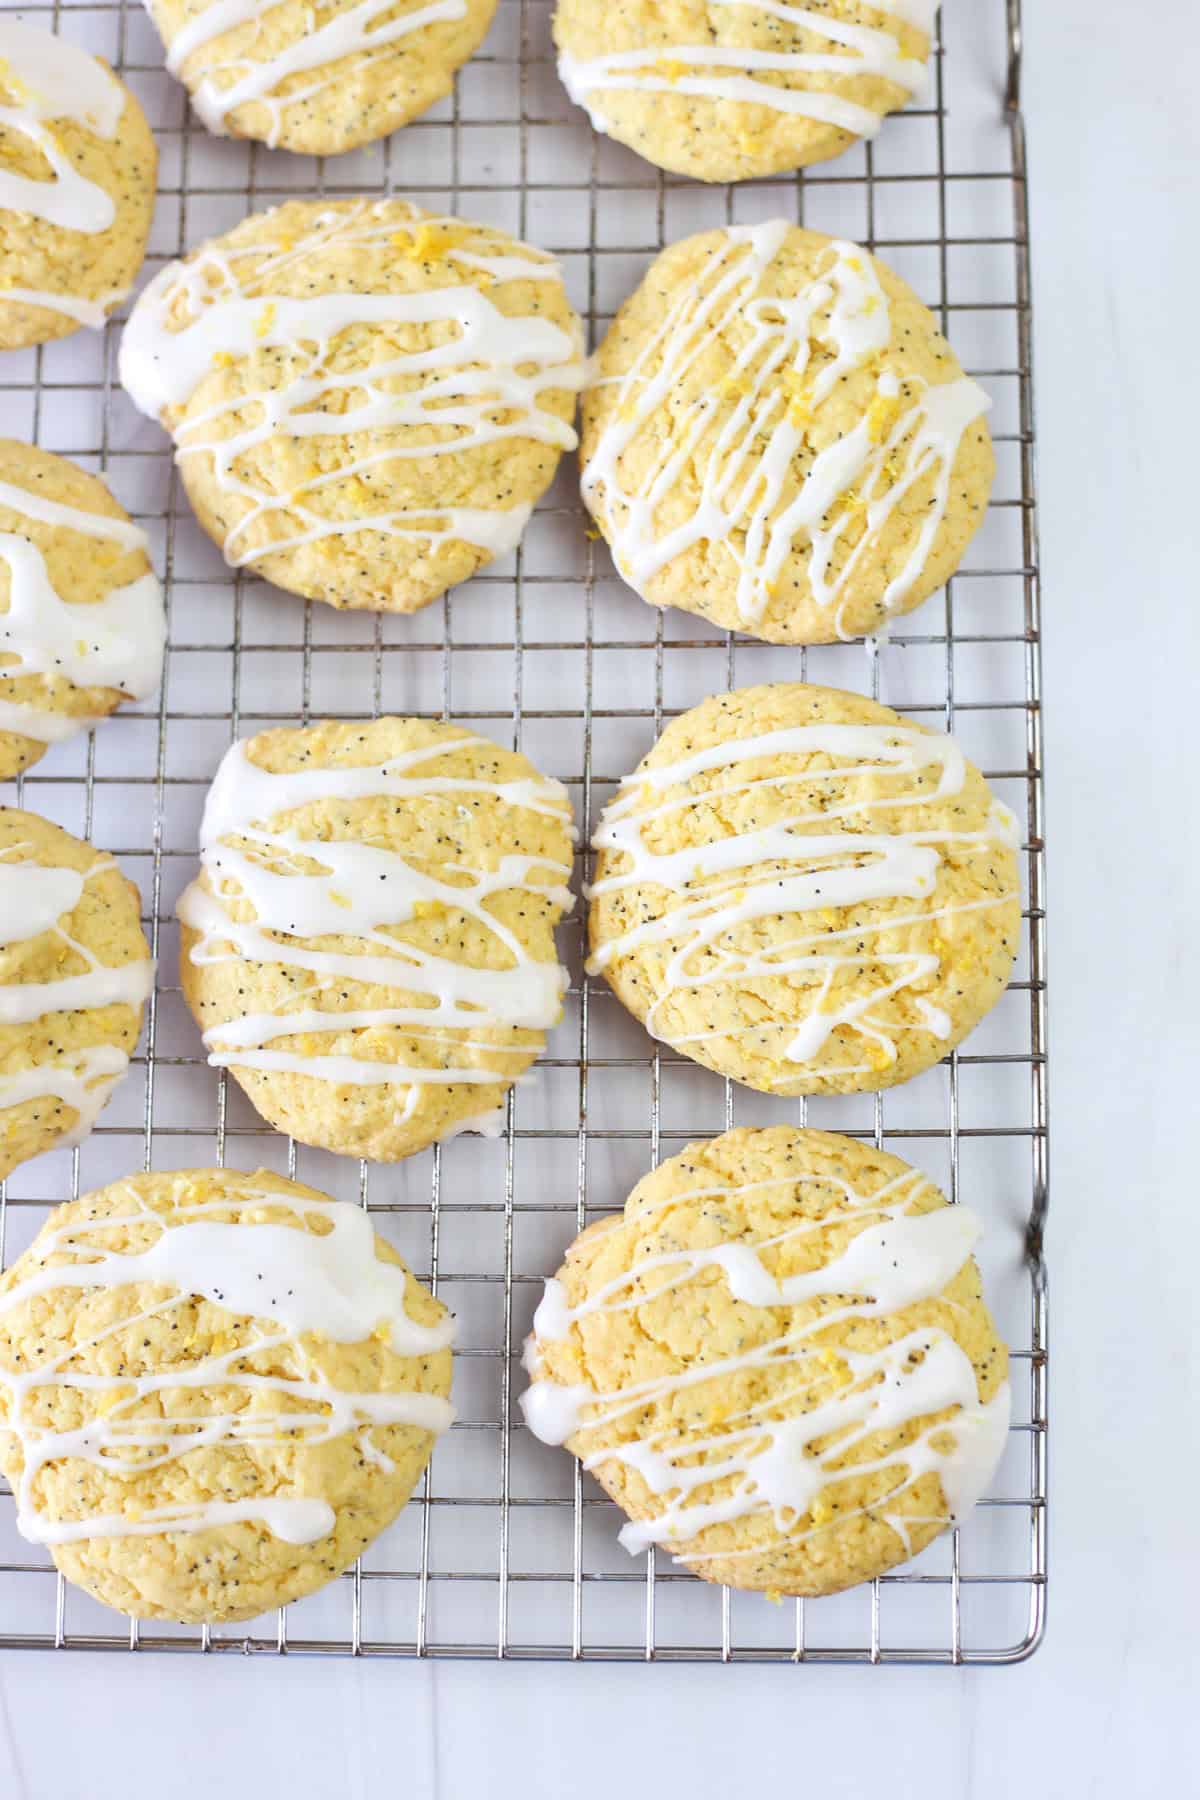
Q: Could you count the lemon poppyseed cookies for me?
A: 11